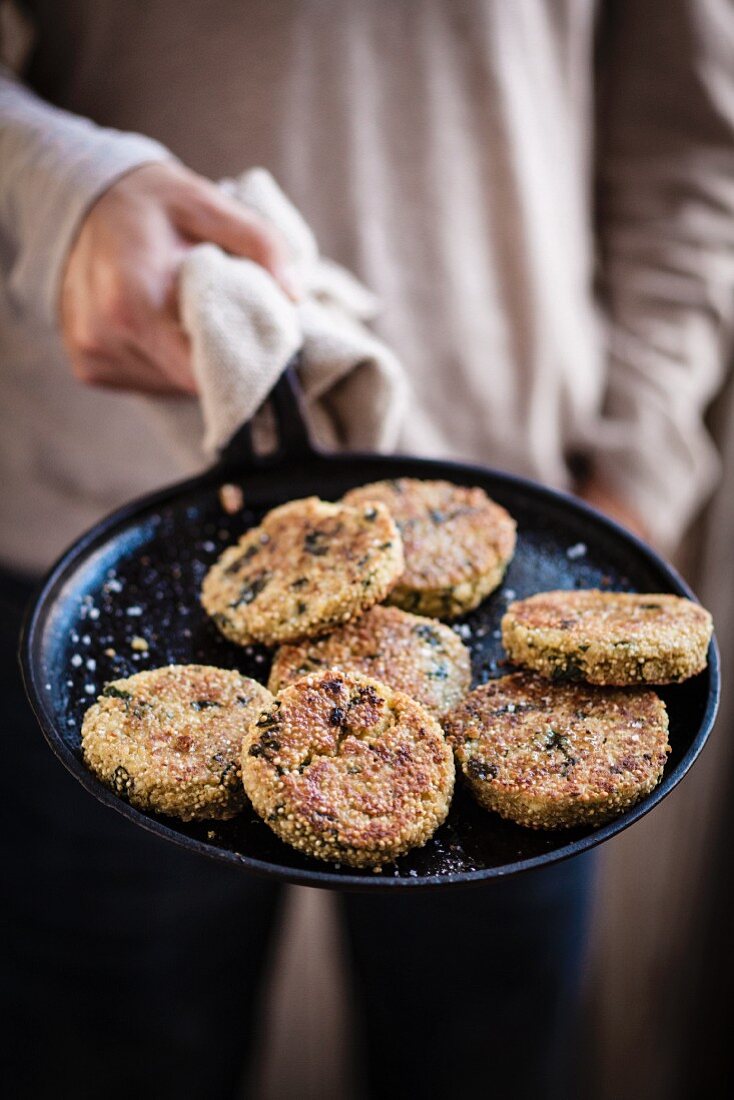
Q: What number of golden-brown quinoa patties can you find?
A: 7